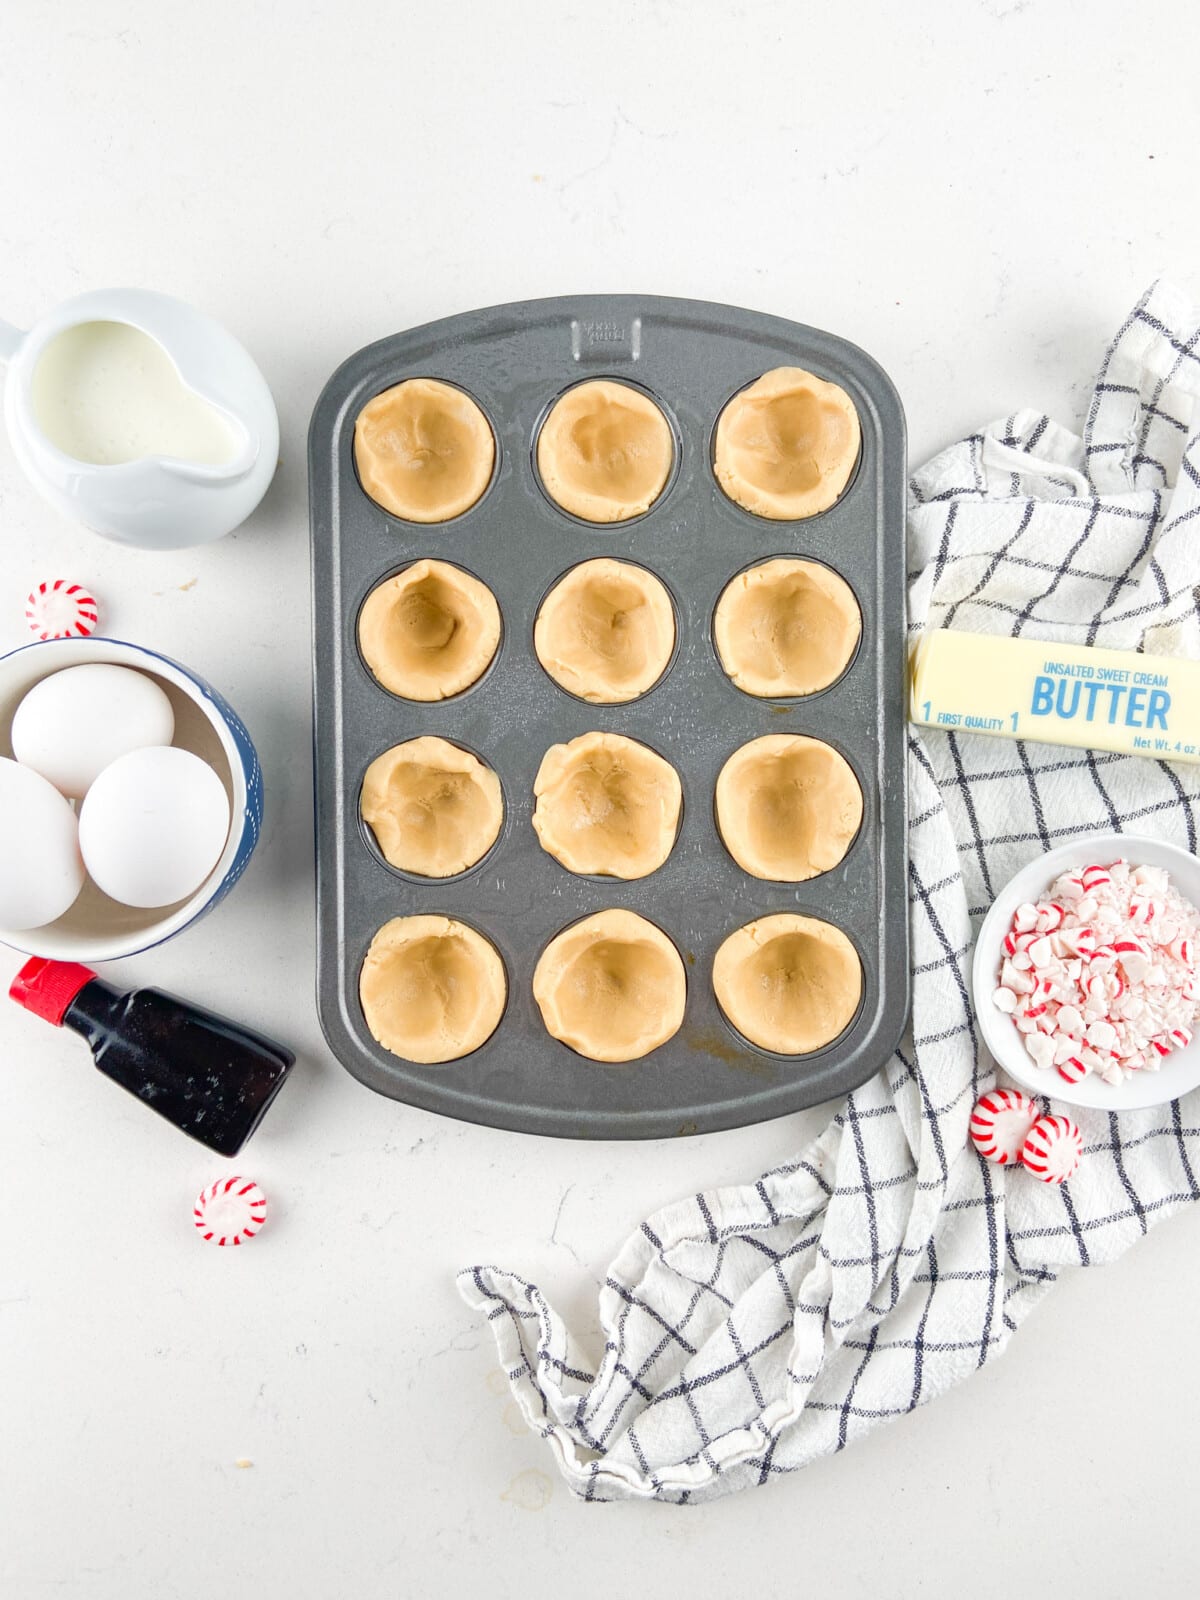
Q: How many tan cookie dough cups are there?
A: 12